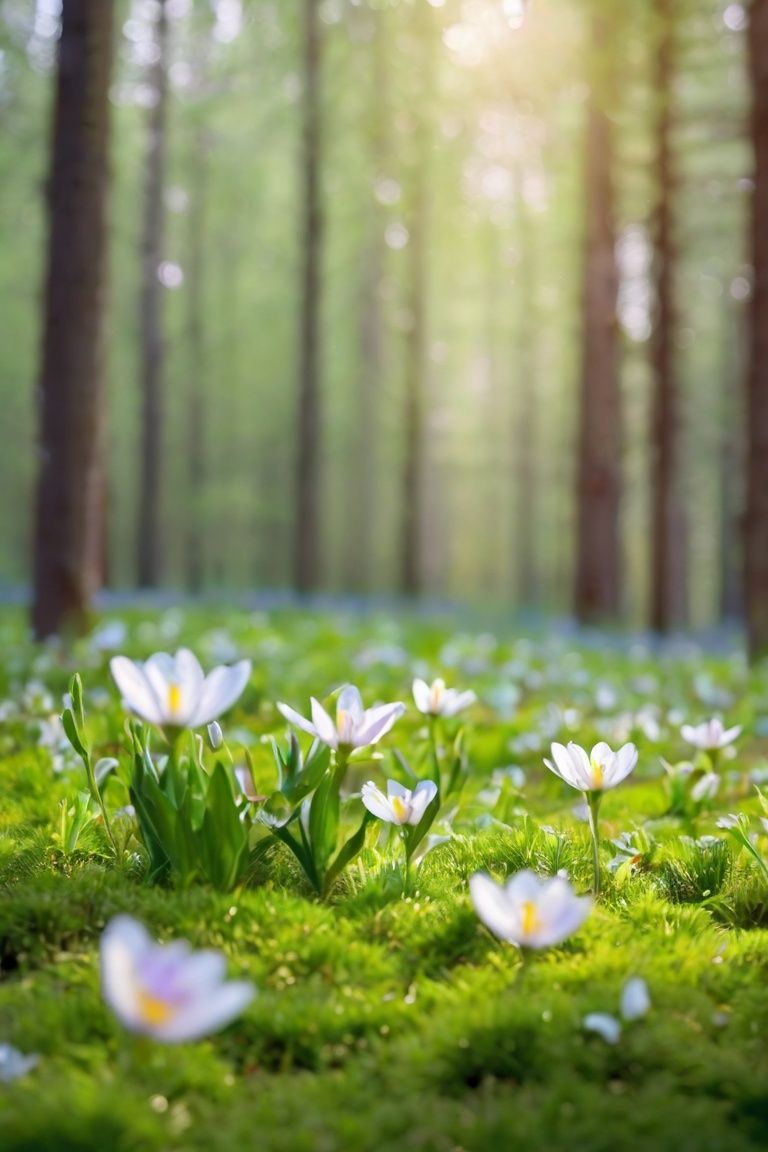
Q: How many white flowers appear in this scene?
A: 8